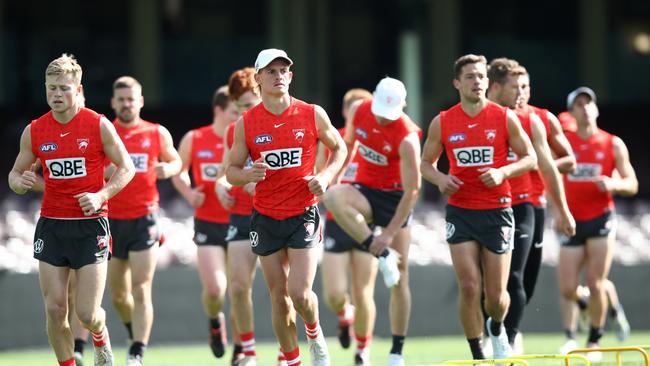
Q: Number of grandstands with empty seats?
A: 1